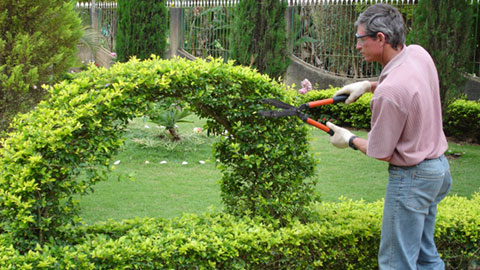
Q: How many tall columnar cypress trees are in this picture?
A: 3